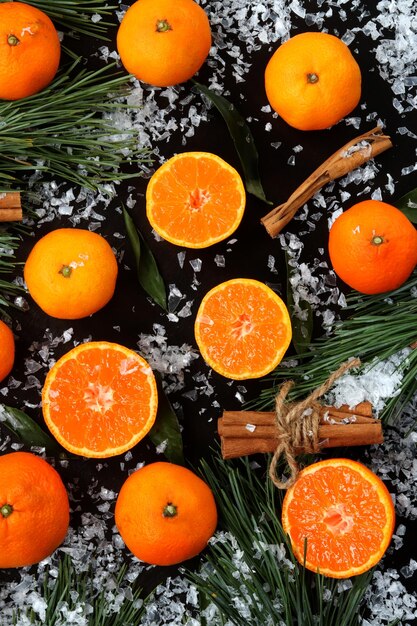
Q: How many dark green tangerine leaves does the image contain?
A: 6